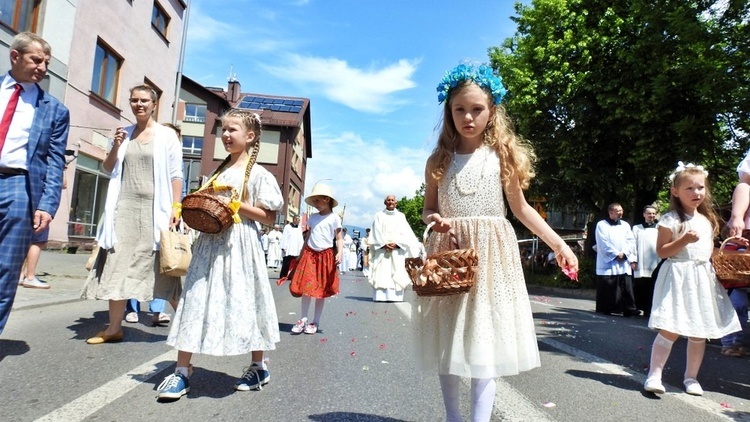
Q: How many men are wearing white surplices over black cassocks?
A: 3